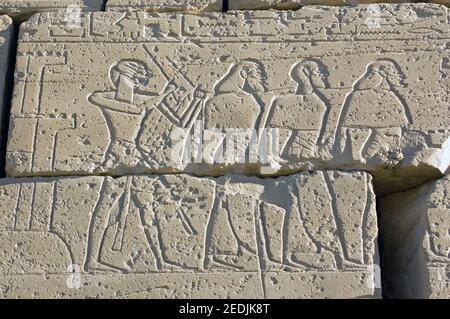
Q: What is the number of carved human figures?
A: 4